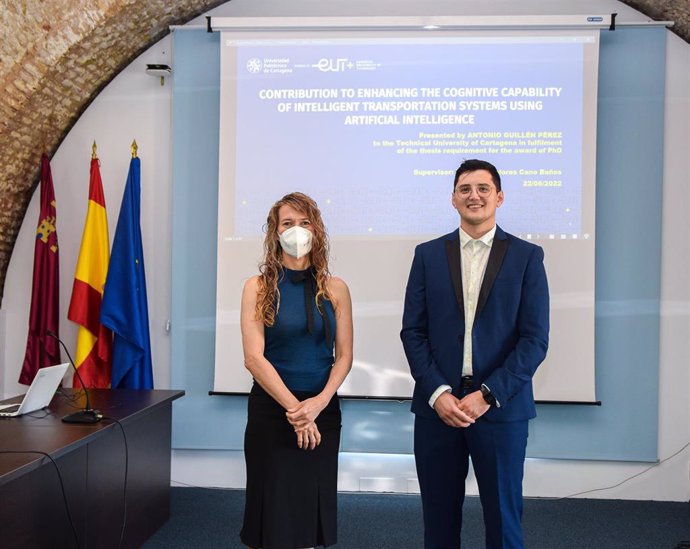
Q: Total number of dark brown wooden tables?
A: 1